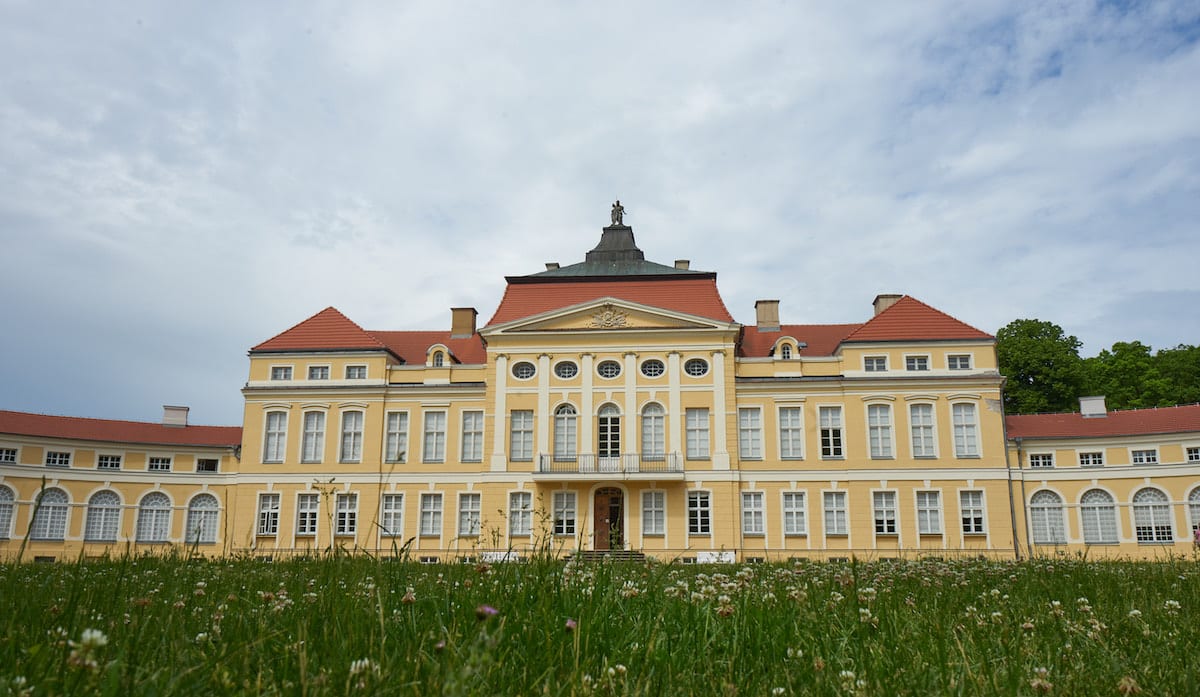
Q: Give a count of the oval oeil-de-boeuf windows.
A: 5